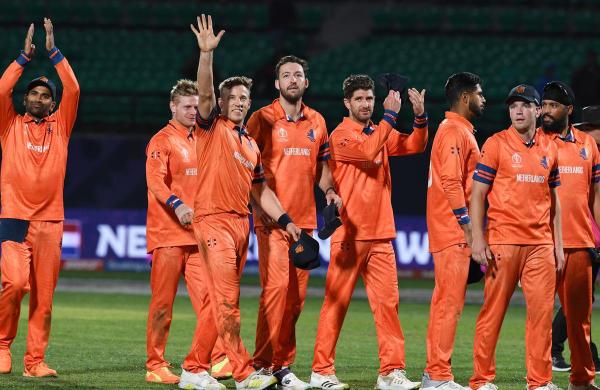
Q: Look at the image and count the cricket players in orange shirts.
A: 8